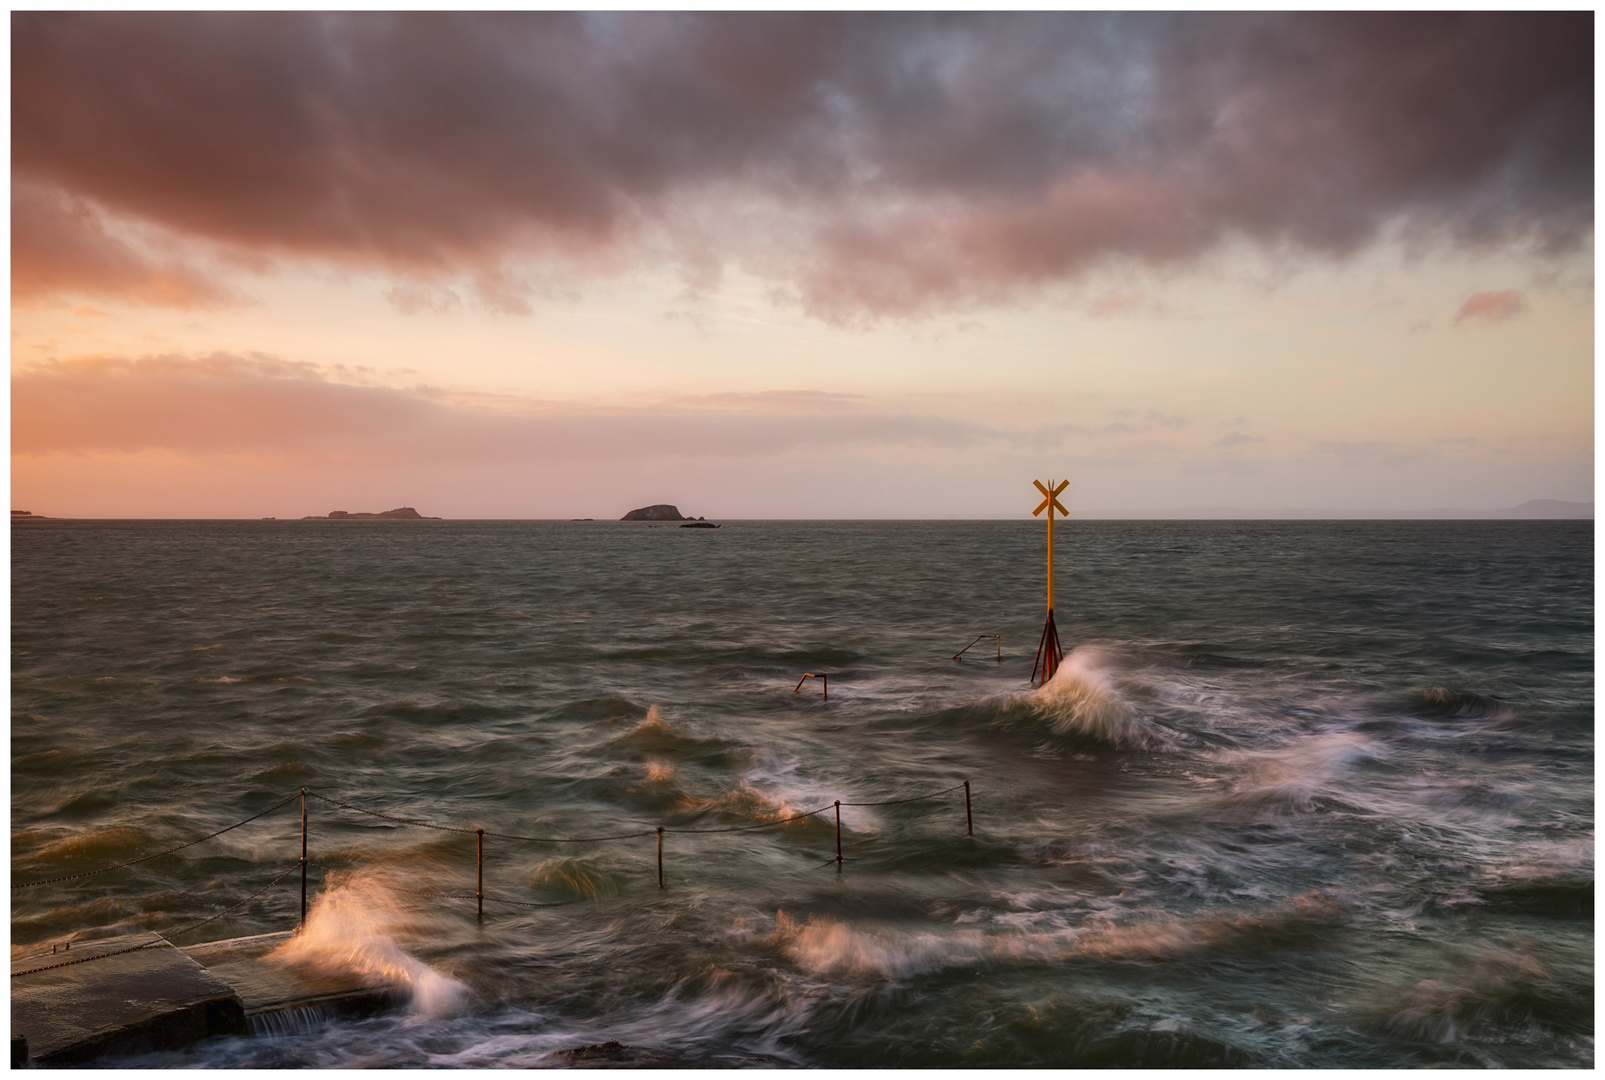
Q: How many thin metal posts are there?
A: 5